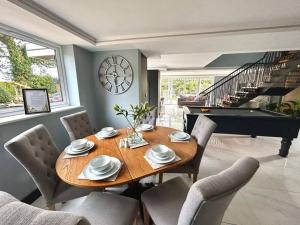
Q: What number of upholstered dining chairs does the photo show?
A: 6